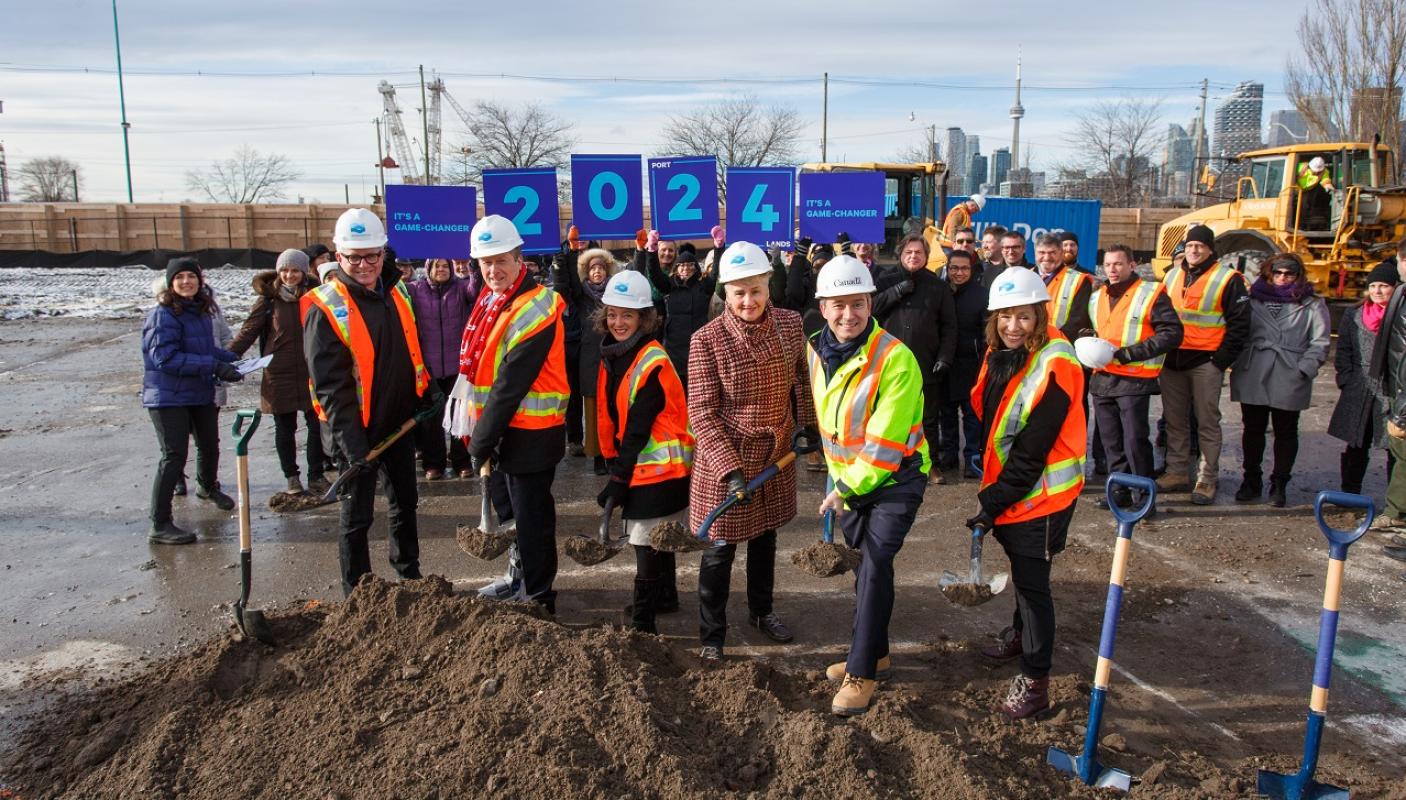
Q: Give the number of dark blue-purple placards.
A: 6